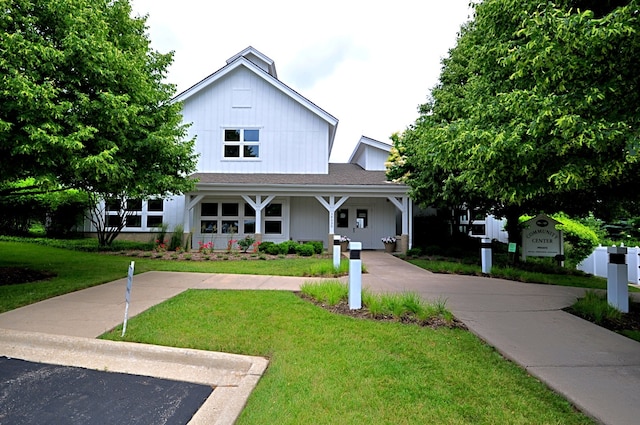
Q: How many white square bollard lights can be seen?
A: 4